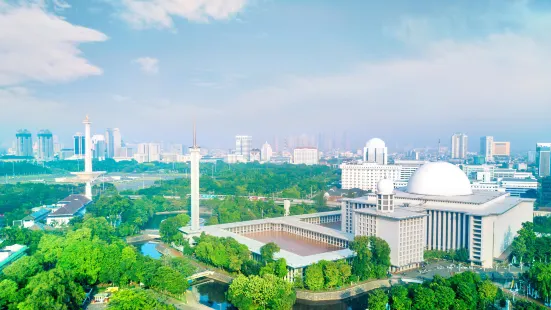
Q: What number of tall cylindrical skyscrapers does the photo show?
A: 2